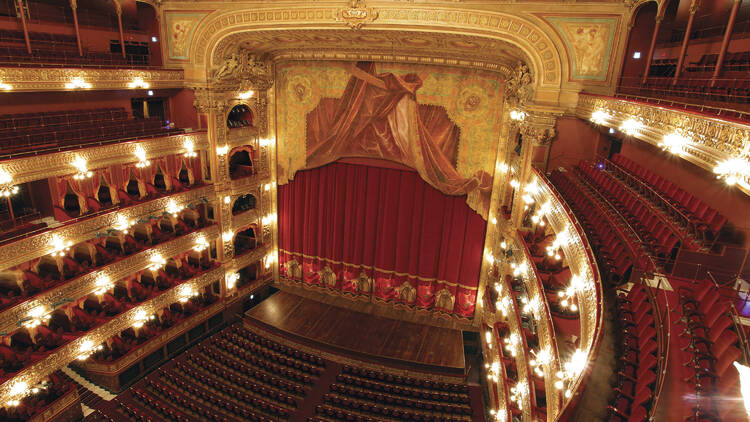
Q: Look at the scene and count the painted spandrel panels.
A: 2